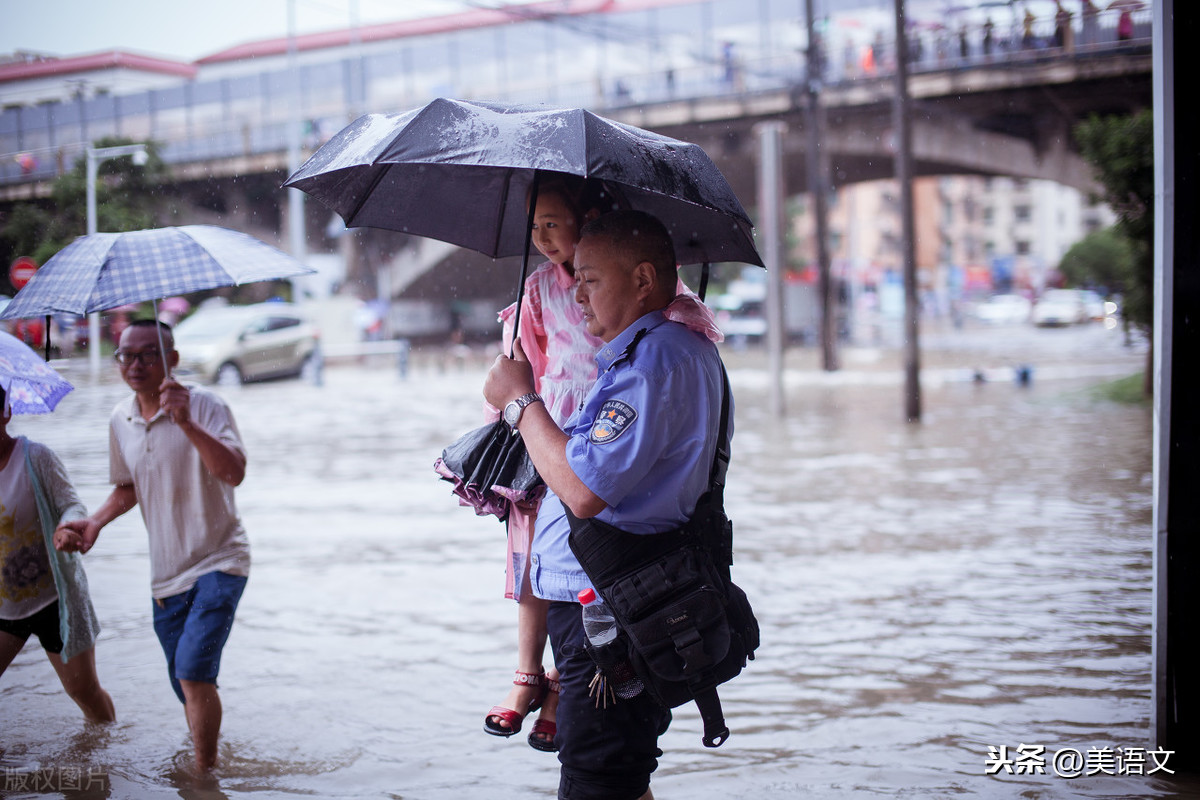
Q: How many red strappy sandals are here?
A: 2